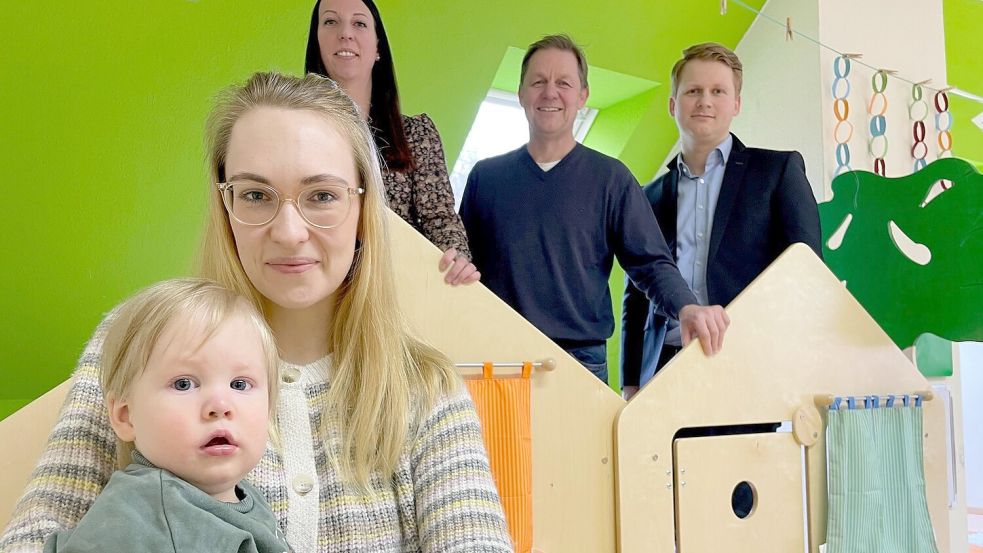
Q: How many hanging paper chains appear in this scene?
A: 4